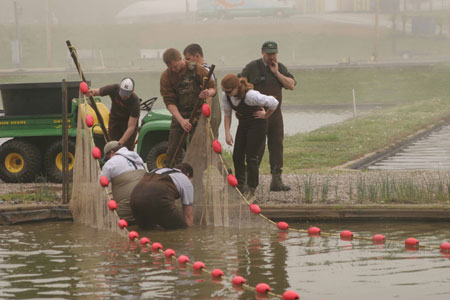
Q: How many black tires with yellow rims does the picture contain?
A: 3